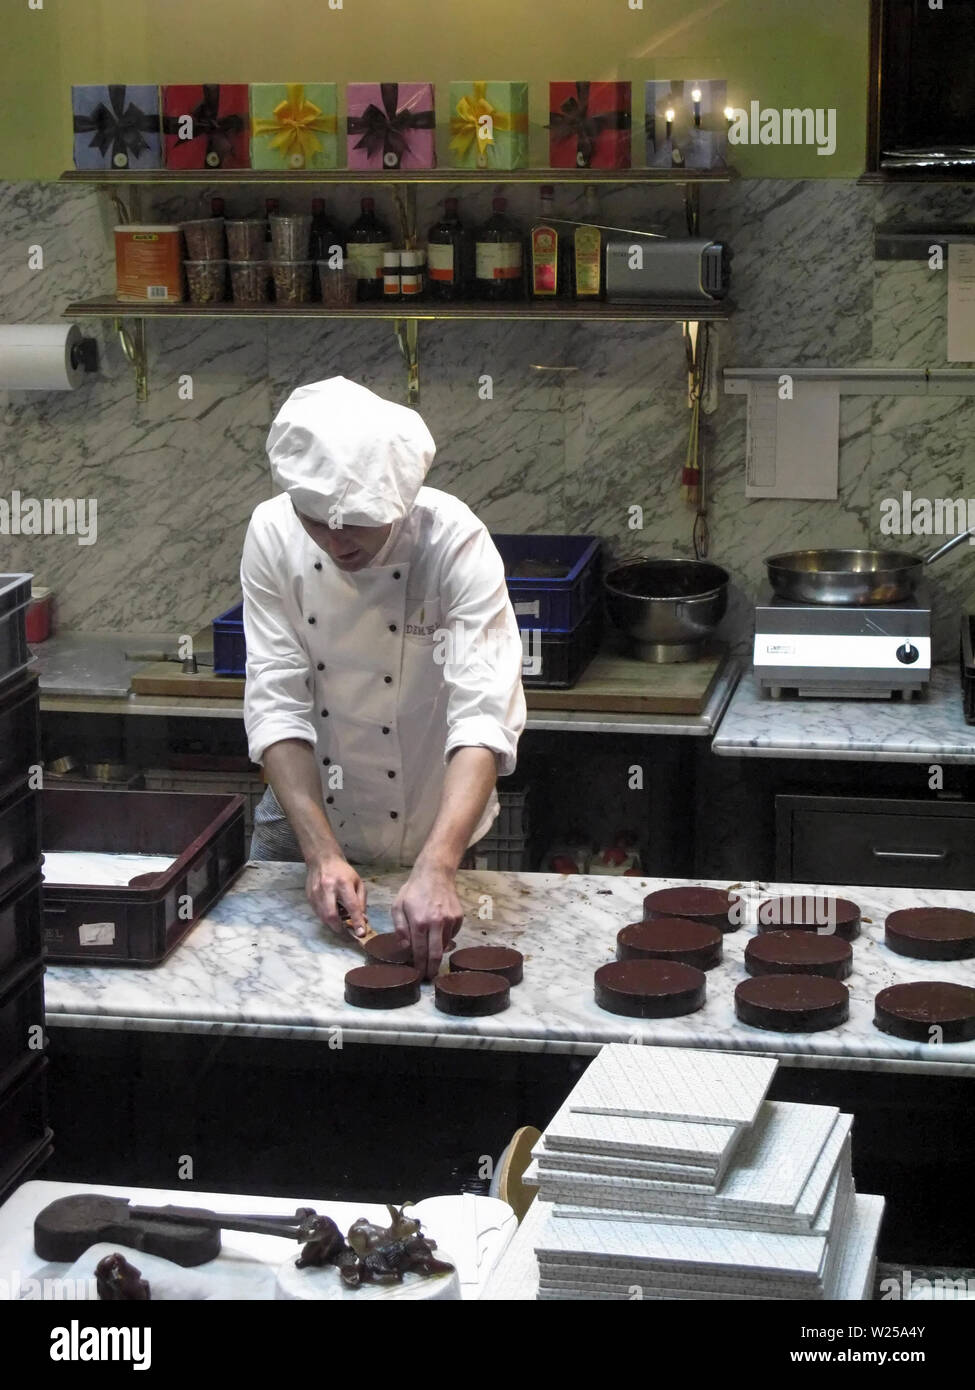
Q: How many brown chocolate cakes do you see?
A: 12